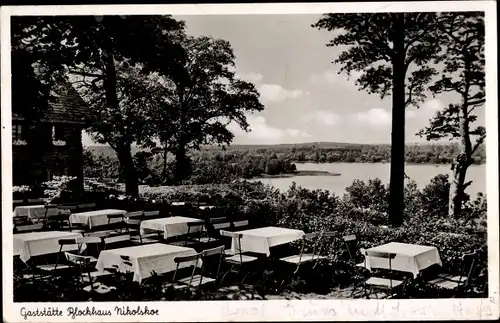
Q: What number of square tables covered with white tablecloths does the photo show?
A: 7